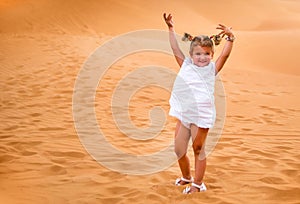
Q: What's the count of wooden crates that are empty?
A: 0